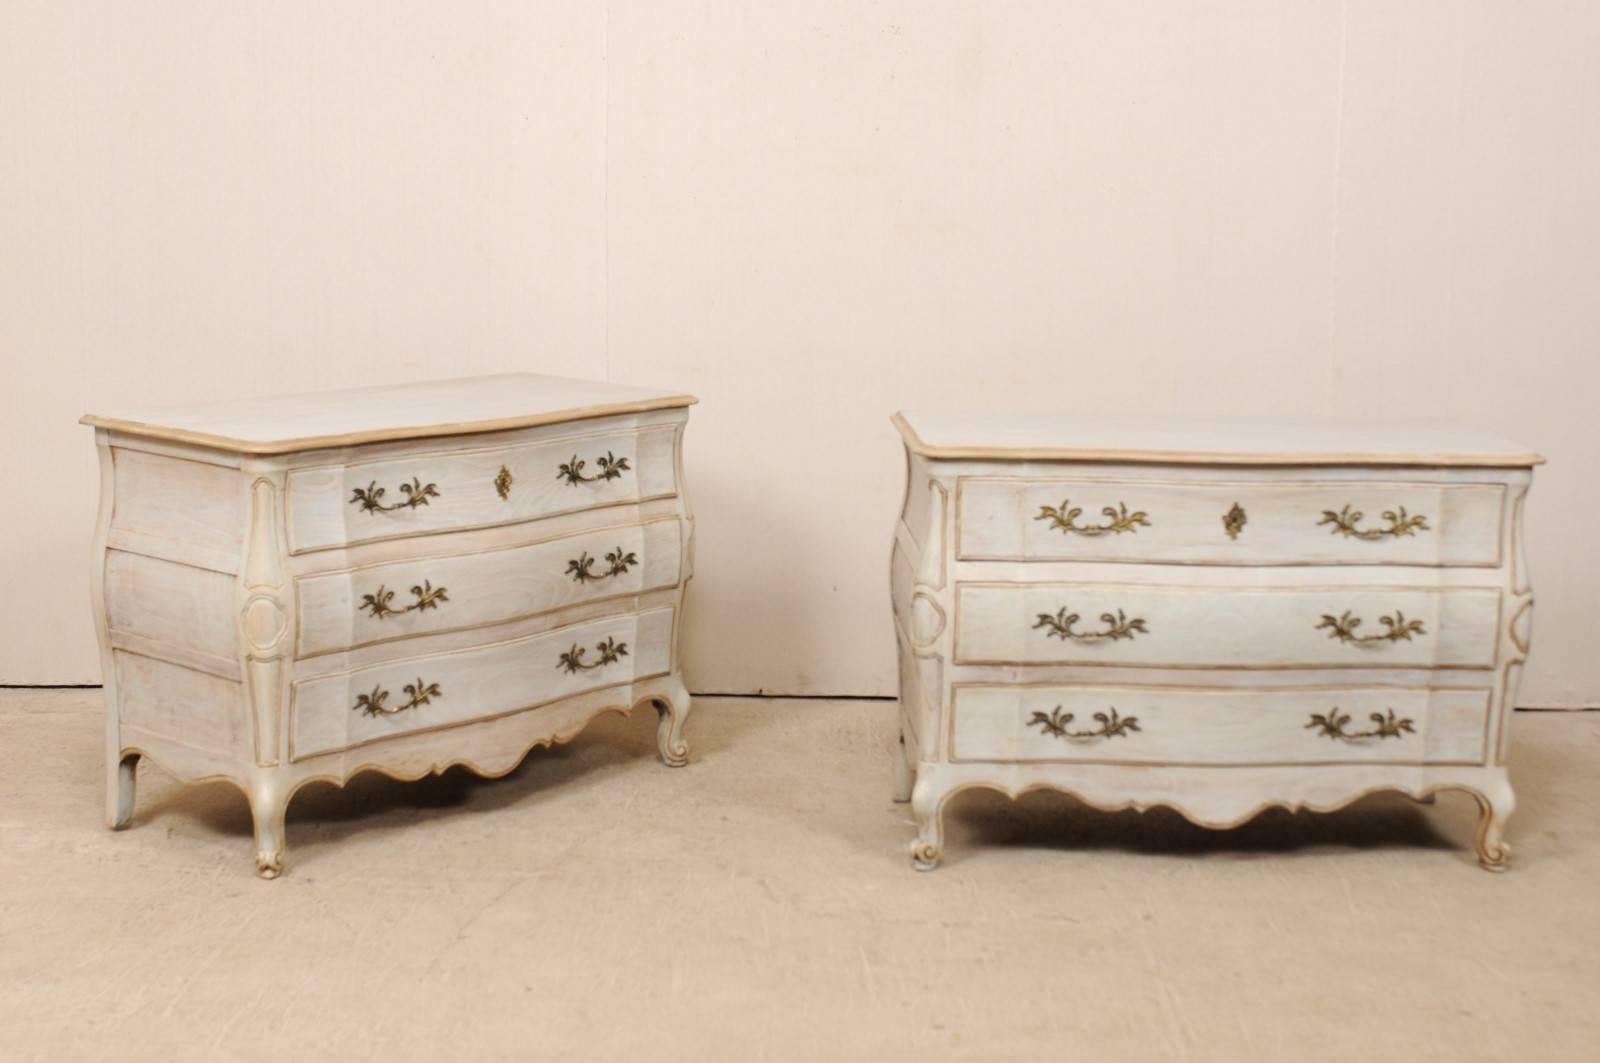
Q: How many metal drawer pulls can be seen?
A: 12